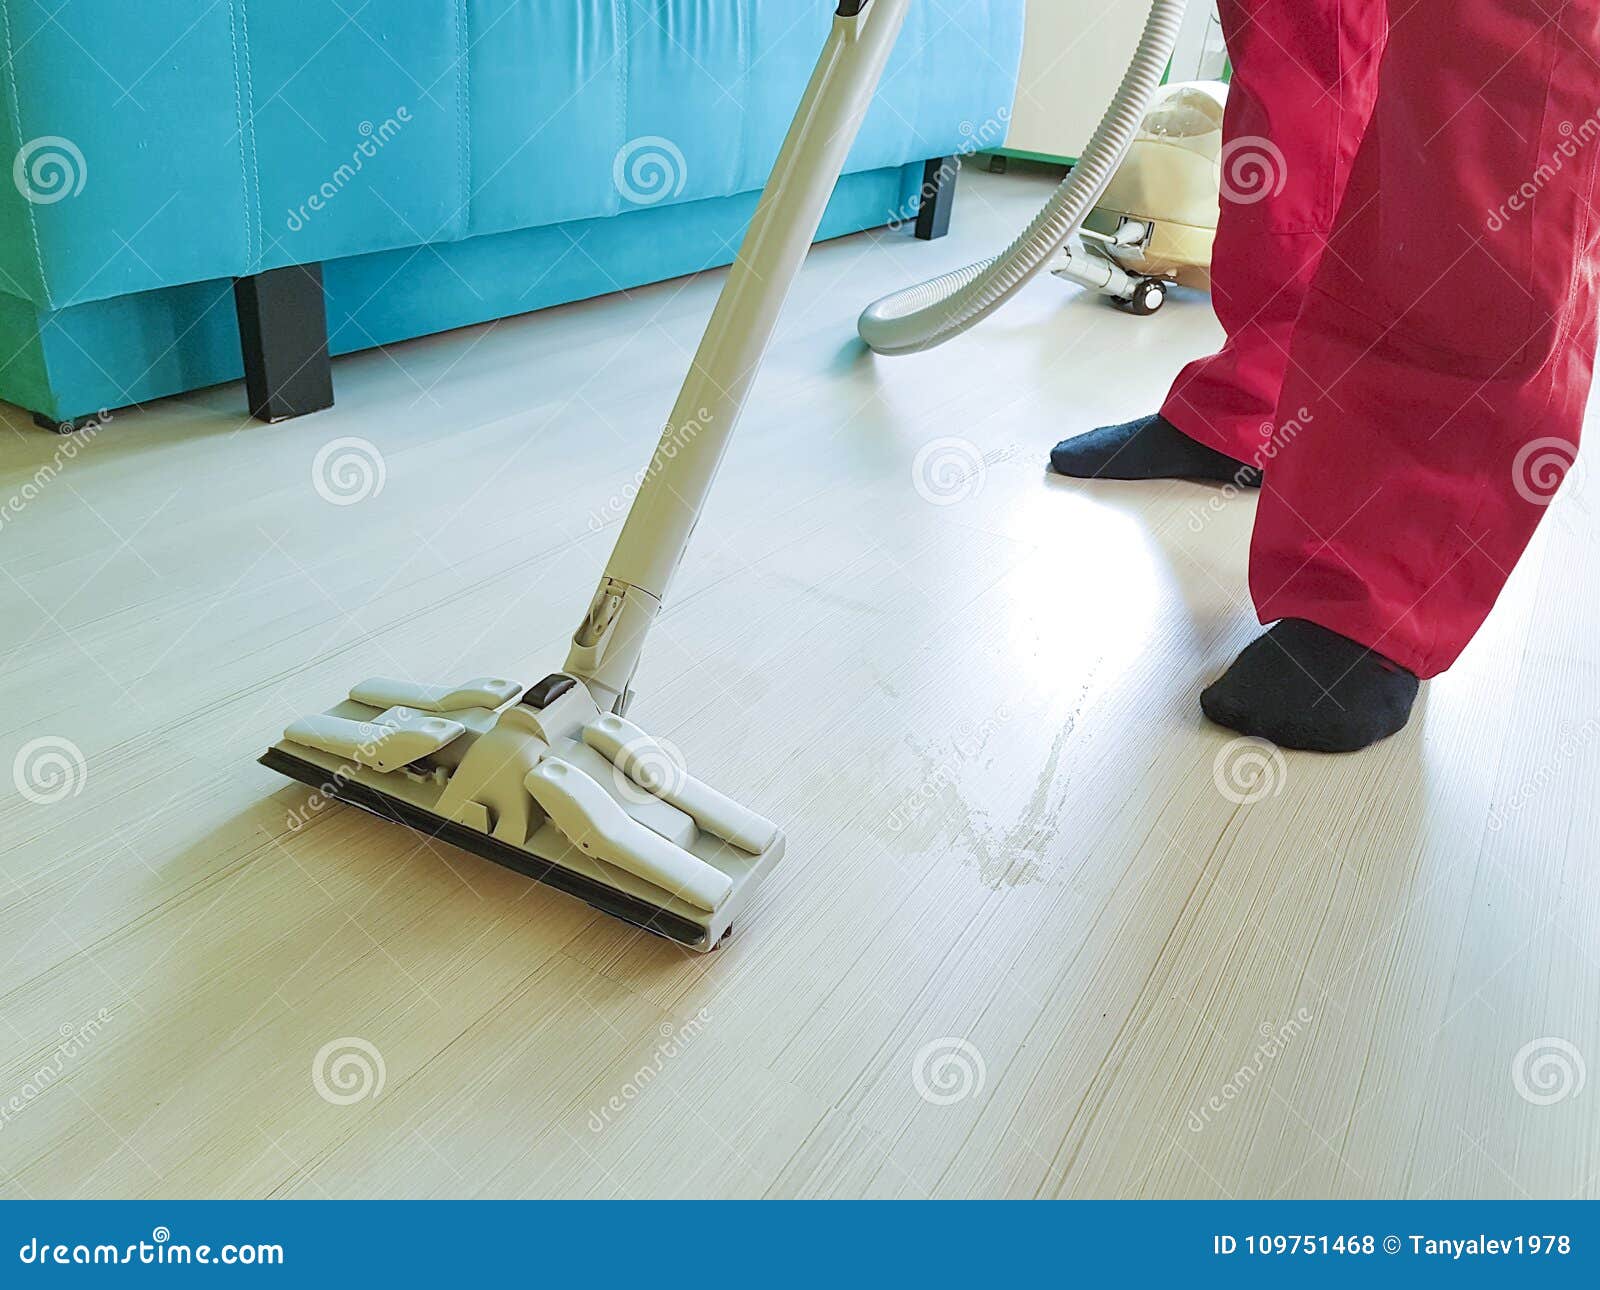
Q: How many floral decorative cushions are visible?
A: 0